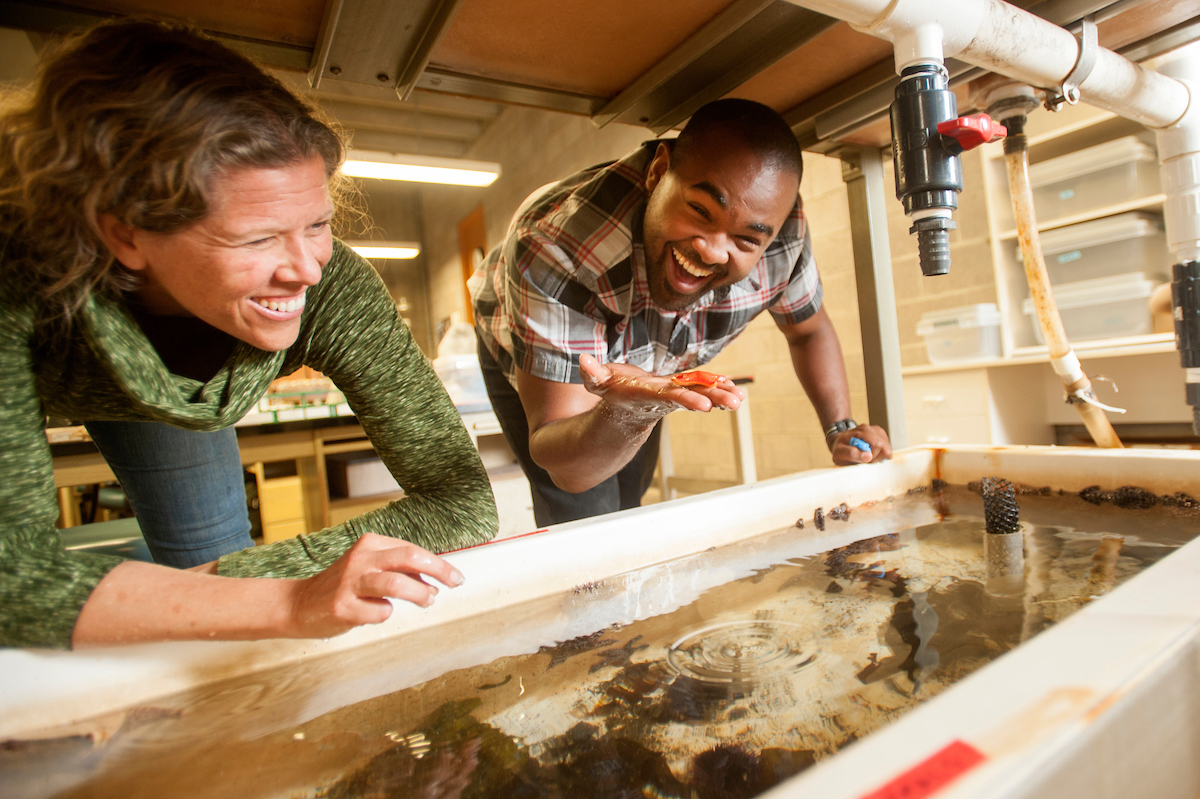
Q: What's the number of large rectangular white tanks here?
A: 1